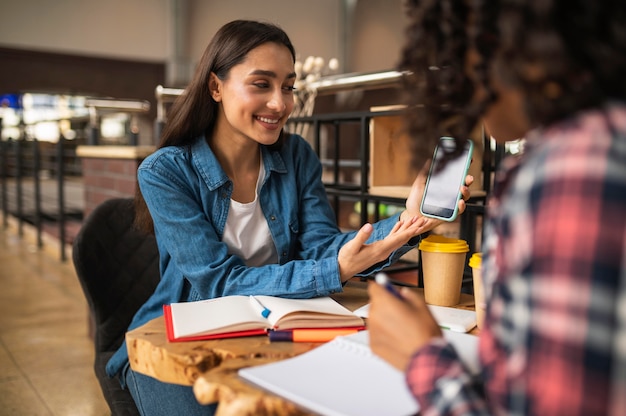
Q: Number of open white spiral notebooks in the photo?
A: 1